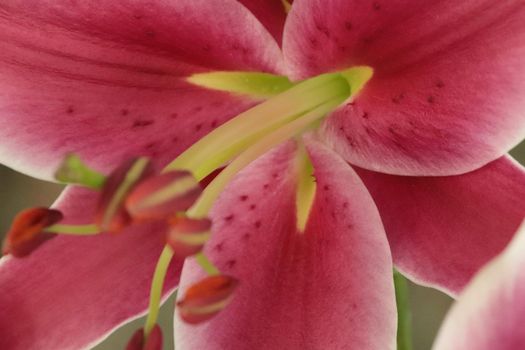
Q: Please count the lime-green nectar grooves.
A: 3